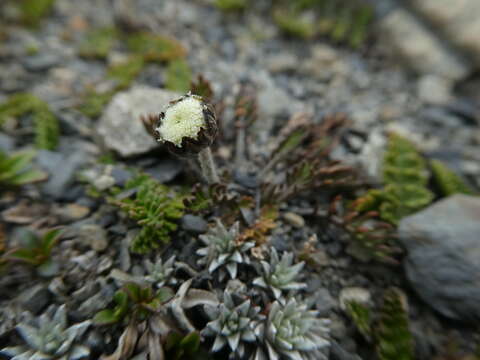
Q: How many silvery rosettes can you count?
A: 6